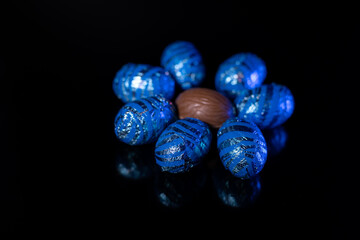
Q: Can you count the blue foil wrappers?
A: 7